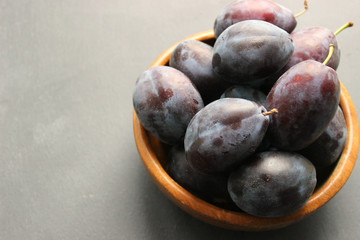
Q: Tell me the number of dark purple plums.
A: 11